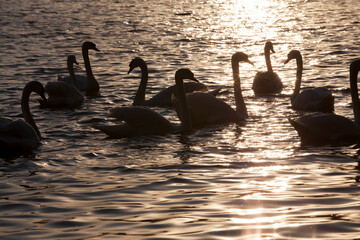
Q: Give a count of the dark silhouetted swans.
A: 9